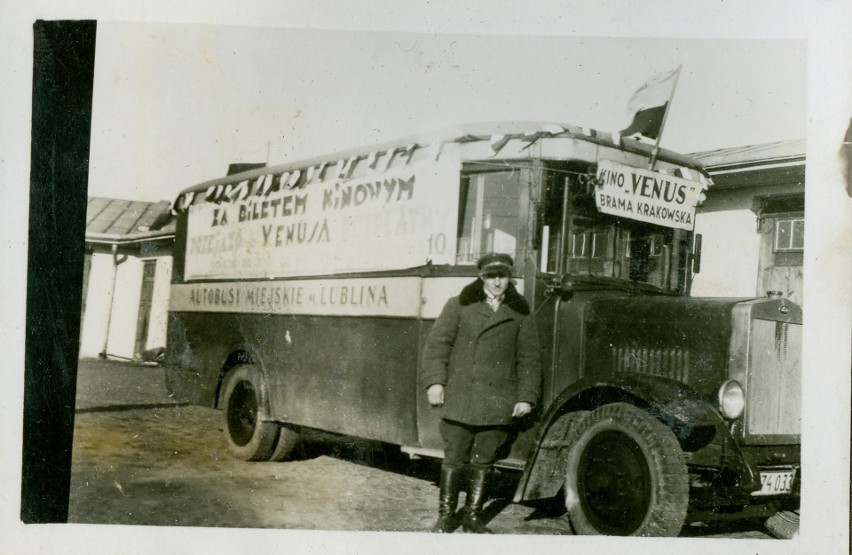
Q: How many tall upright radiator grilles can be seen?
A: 1